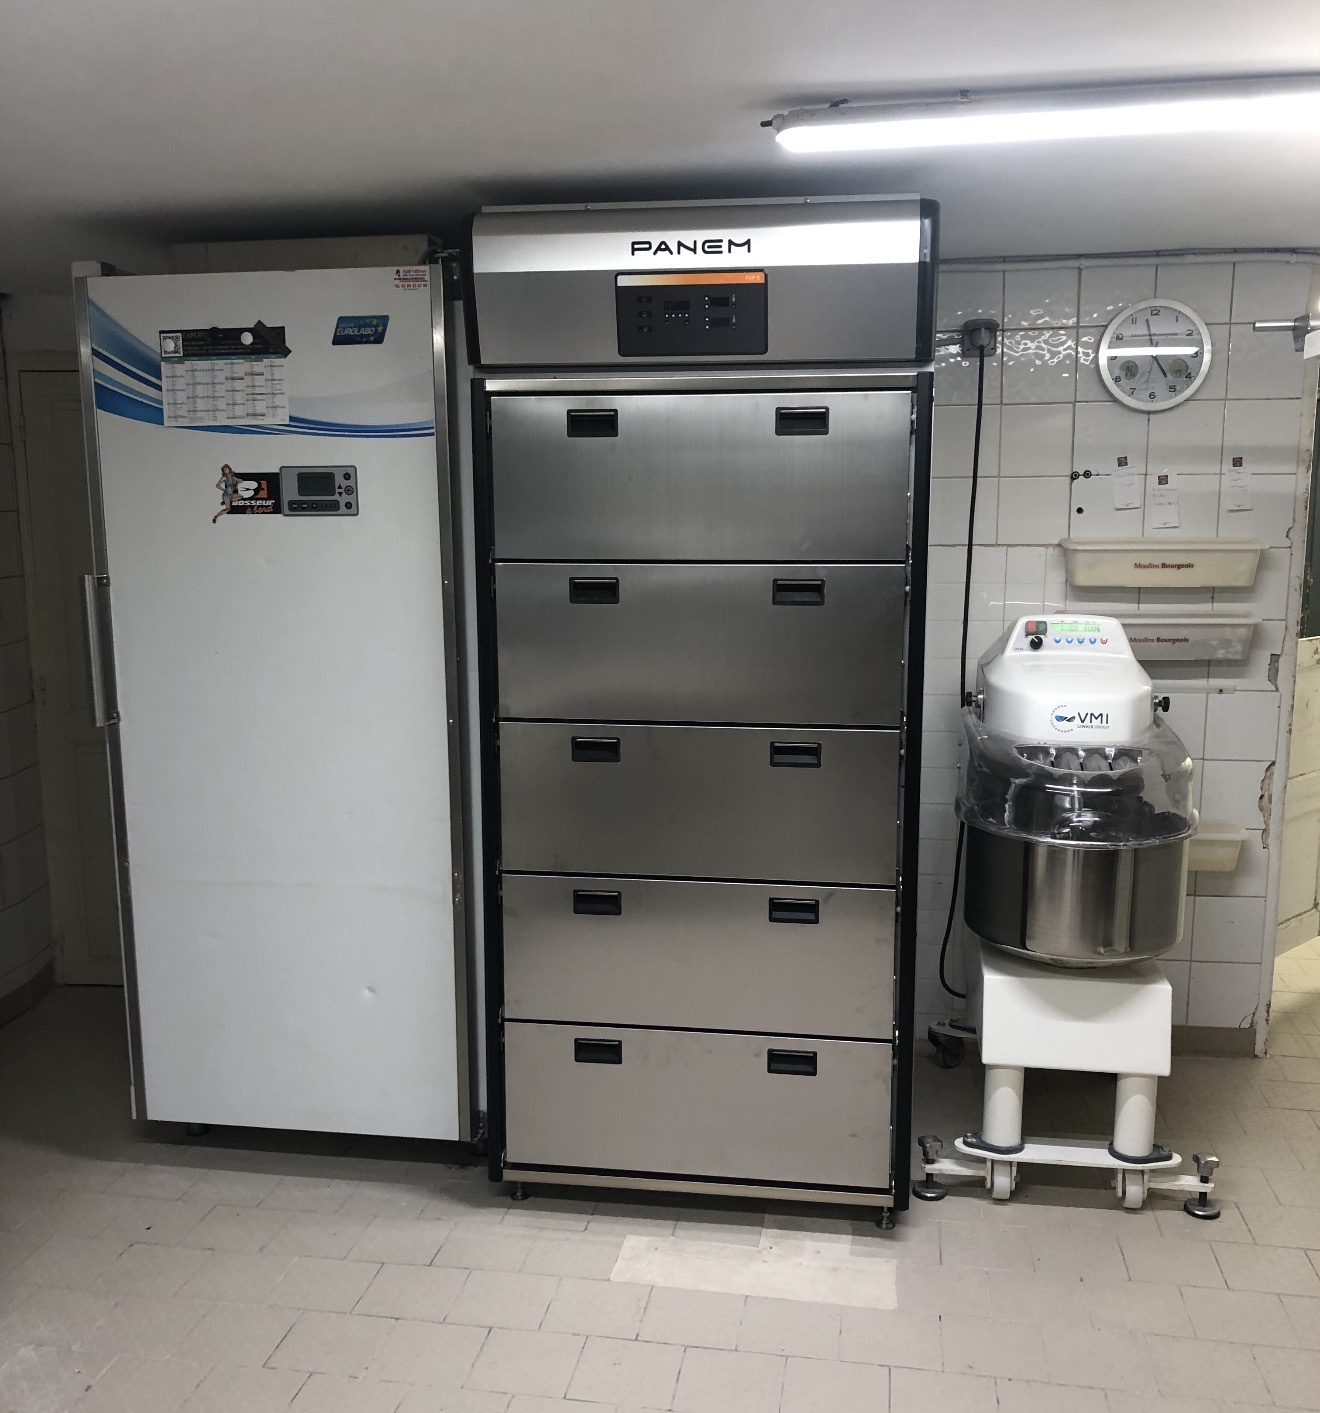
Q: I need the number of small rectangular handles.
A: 10